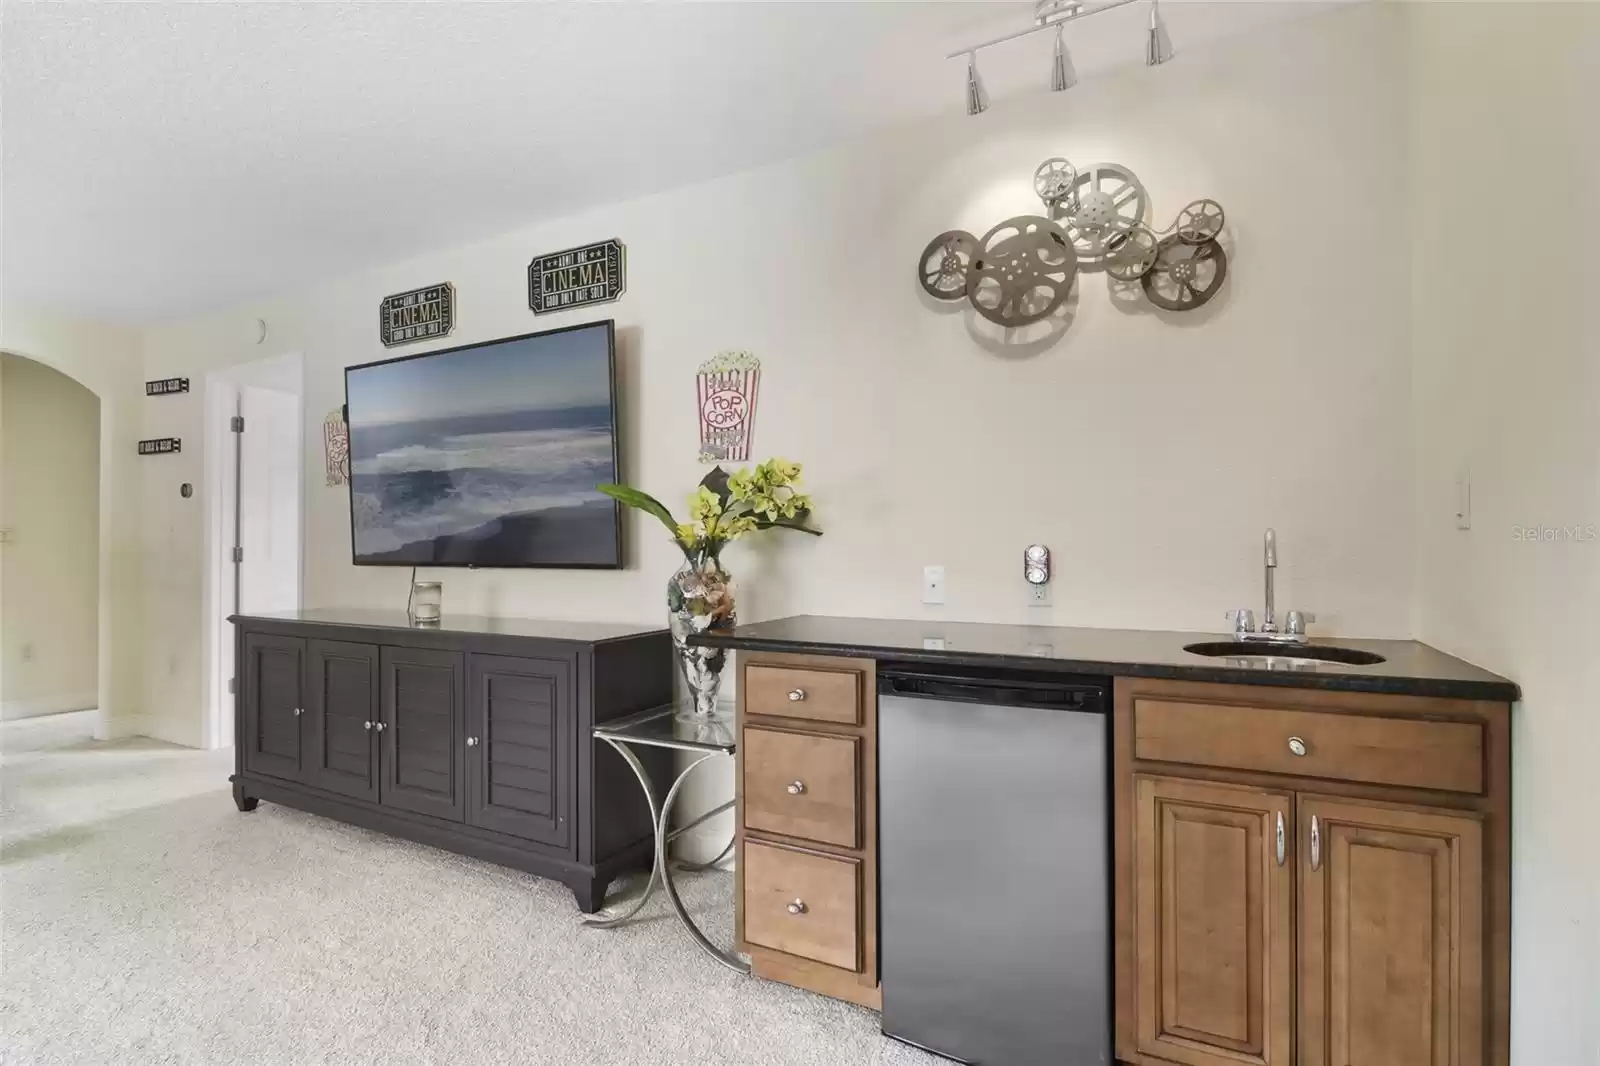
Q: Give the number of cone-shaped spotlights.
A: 3